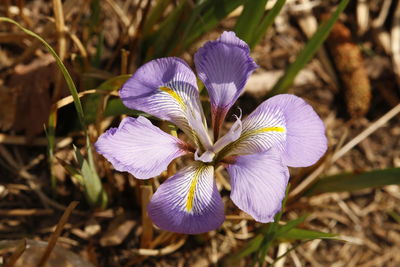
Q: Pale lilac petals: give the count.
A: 6